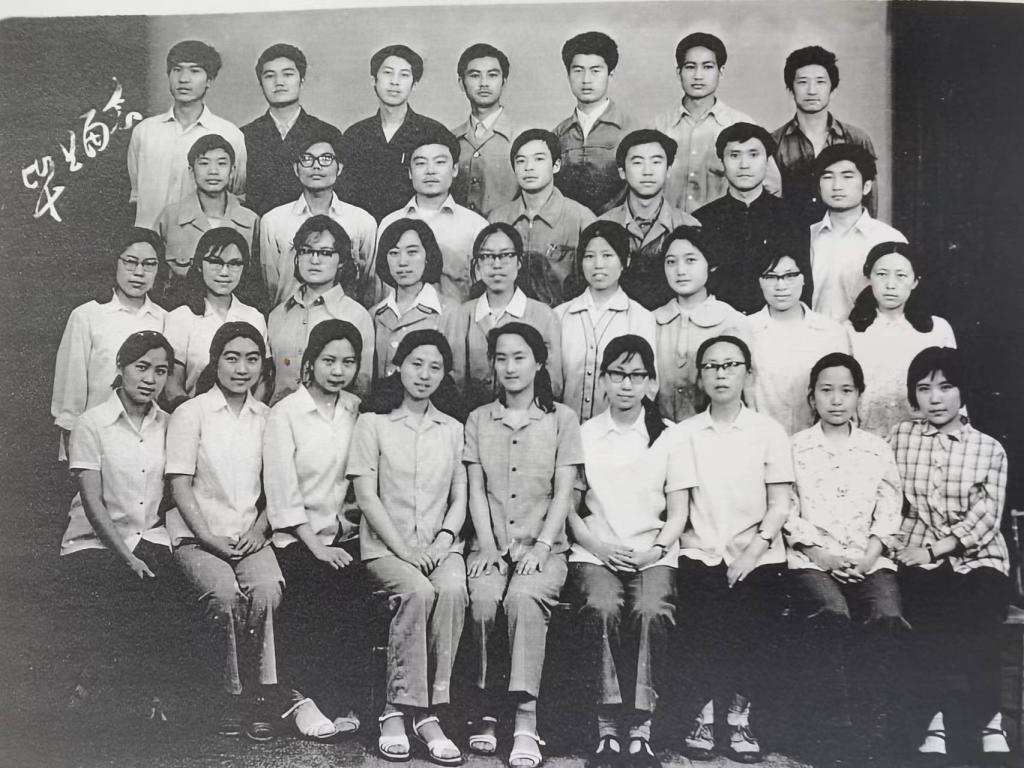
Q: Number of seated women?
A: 9